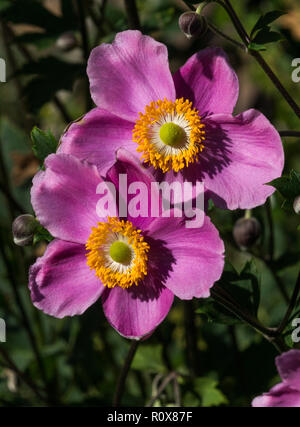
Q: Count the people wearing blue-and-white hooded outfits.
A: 0